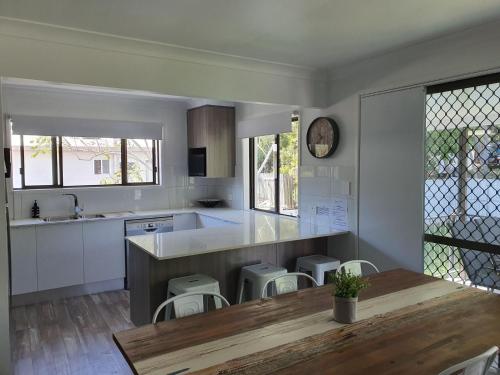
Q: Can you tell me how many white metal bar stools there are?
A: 3